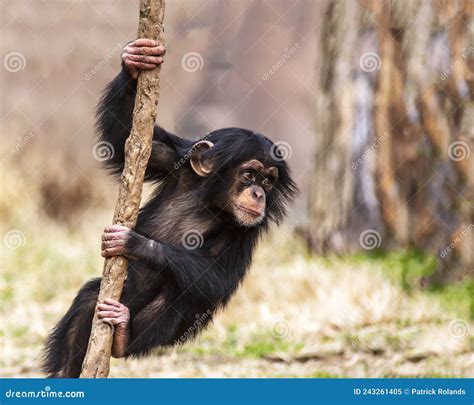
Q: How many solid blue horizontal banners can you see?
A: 1